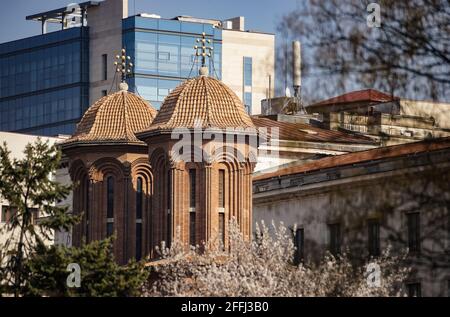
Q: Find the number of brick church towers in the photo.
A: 2